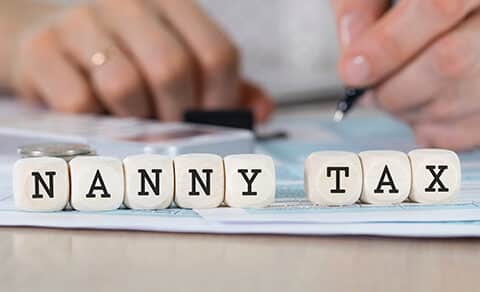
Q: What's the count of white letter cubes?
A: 8